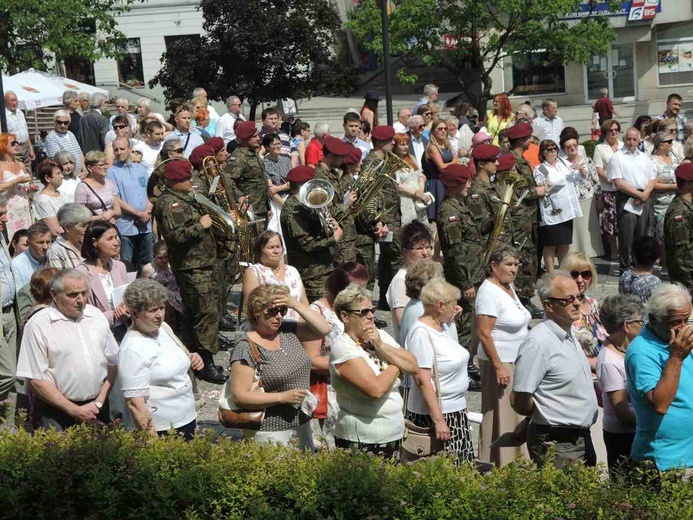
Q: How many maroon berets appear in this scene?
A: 13